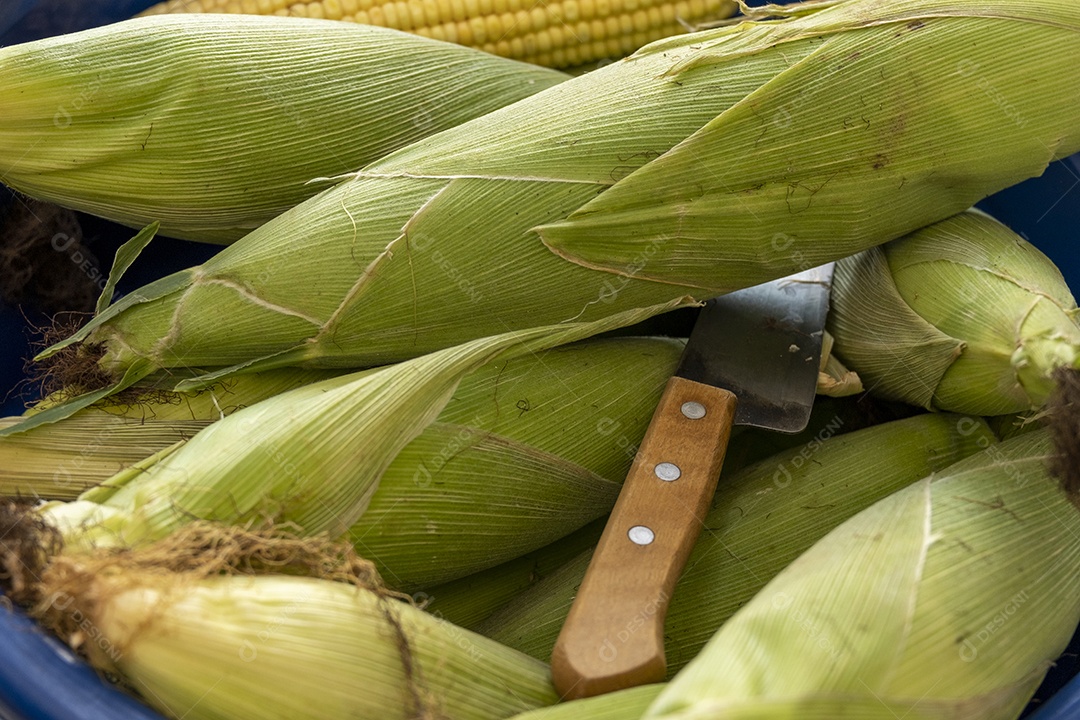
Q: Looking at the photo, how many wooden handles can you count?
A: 1